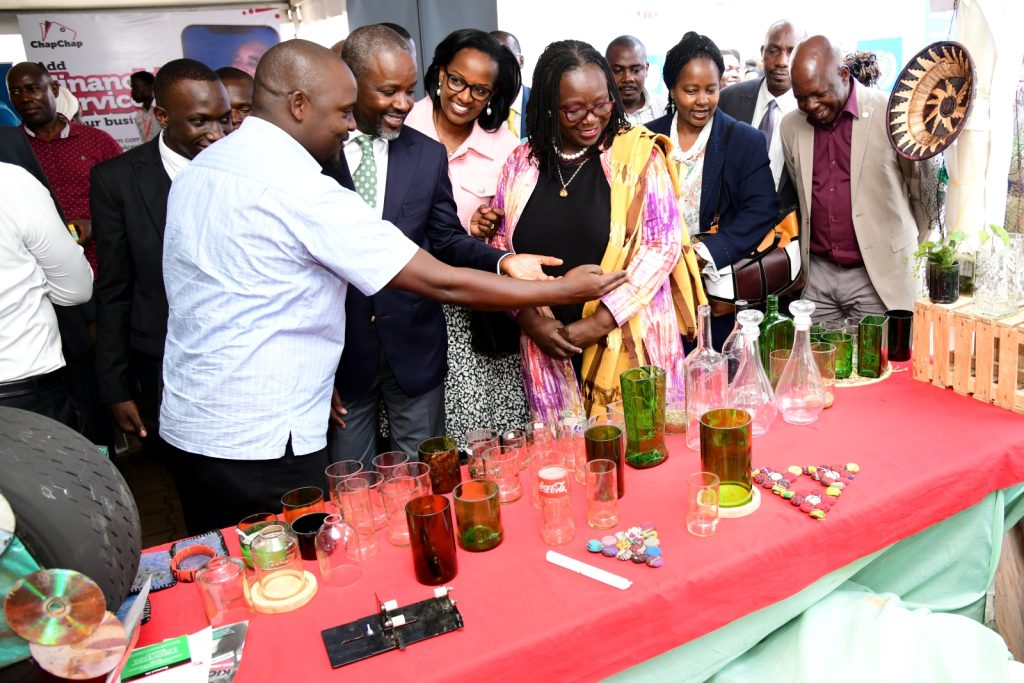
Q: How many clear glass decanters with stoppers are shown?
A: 2